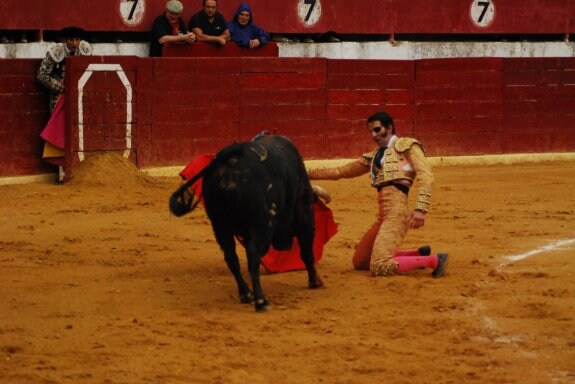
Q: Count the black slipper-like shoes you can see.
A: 2